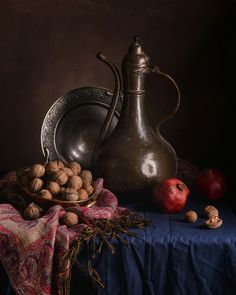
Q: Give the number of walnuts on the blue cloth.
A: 3